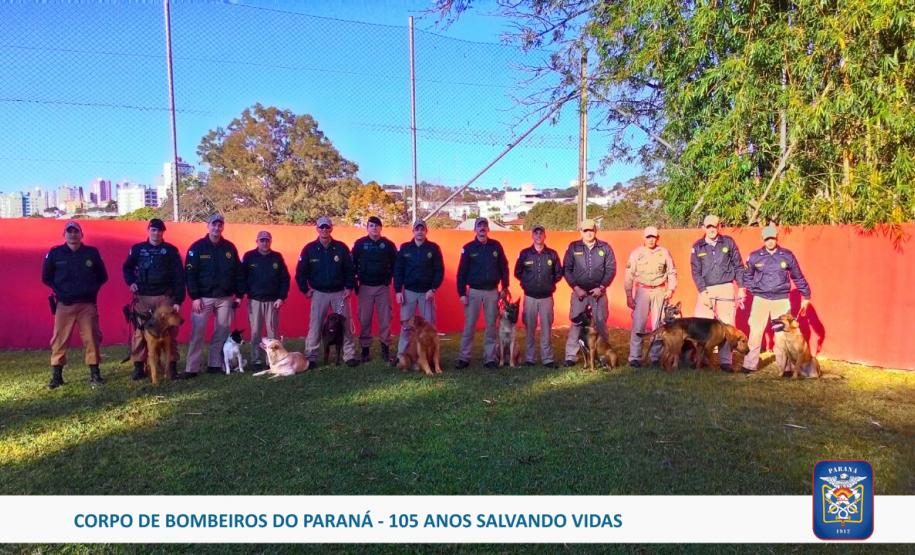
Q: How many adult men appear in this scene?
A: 13